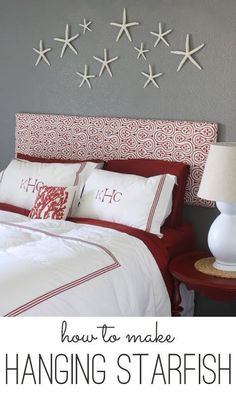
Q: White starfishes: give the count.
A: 10